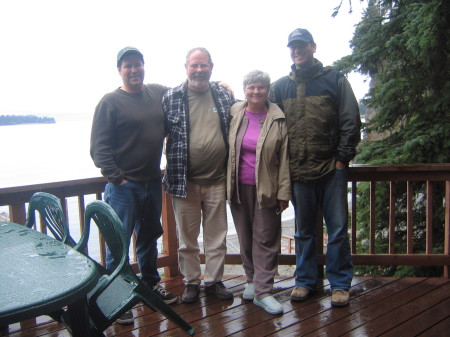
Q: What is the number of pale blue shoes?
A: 2